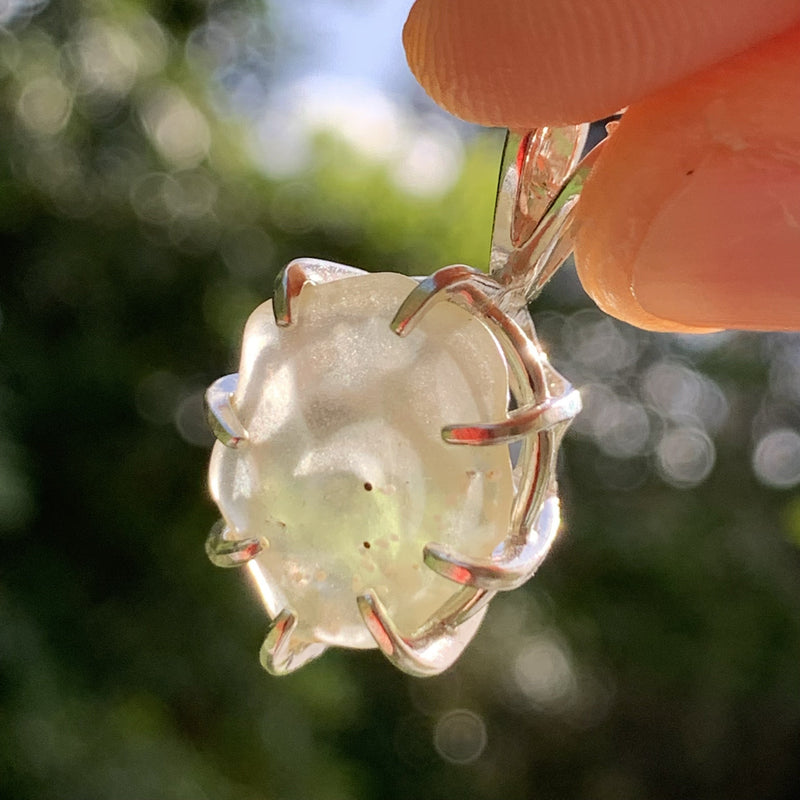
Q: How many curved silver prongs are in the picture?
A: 8